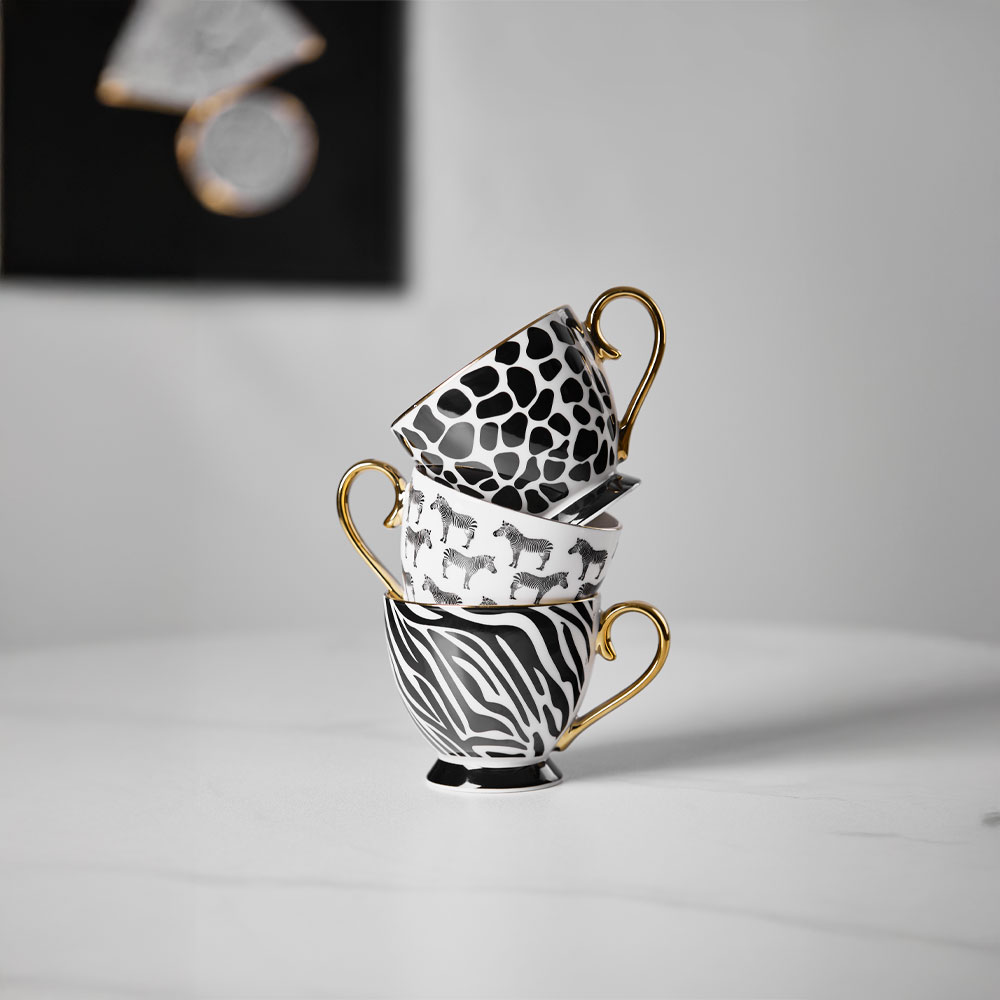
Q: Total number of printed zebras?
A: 11